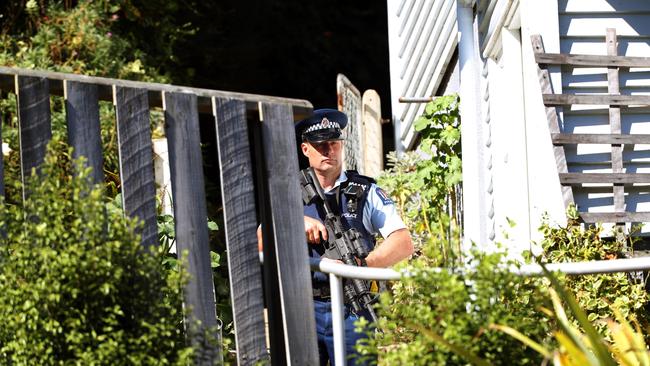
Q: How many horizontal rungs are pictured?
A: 5